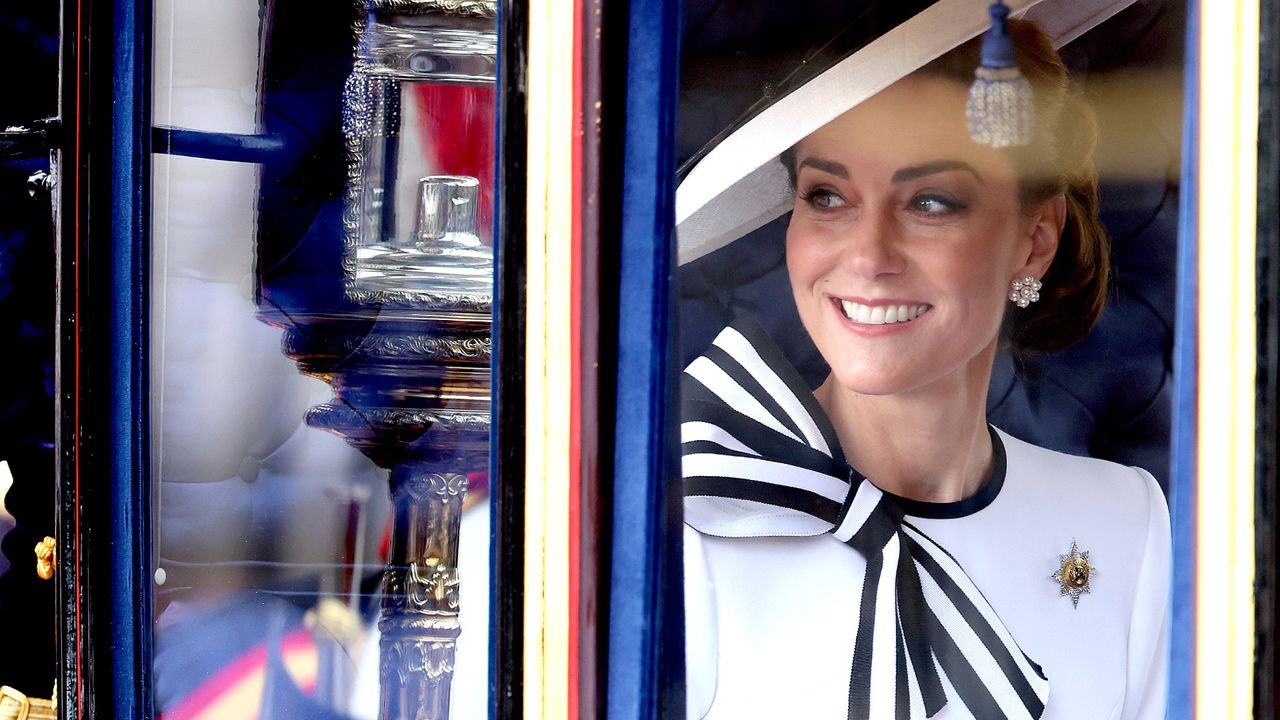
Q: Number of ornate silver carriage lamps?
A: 1